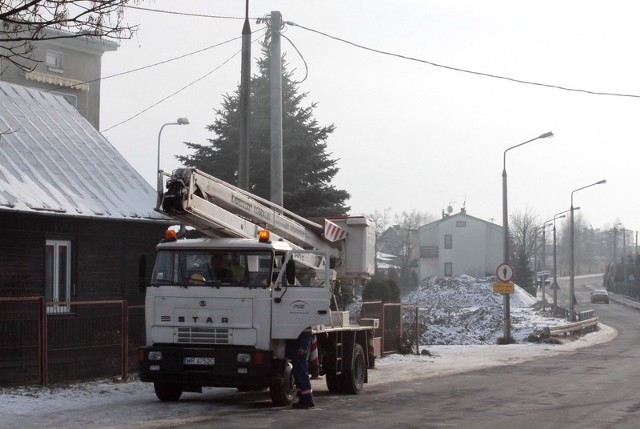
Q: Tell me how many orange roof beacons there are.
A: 2